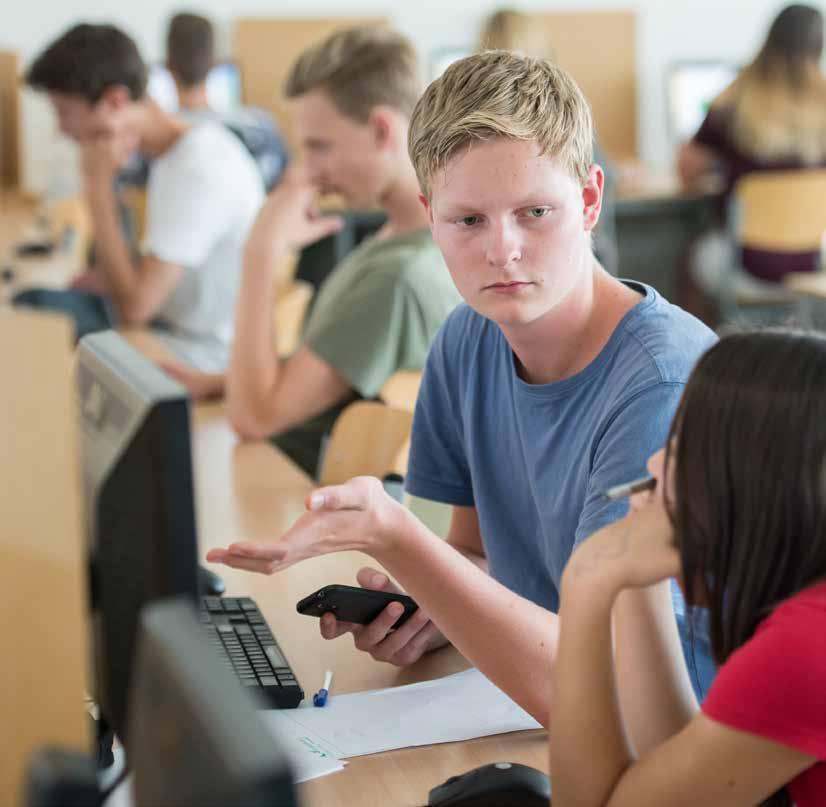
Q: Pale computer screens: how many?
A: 3